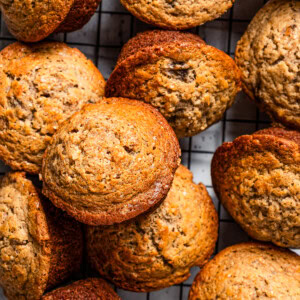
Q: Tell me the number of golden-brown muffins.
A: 11